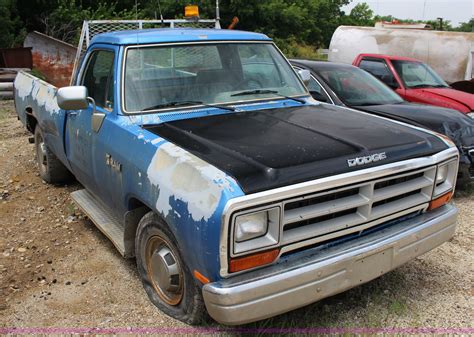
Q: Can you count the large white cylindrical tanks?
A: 1